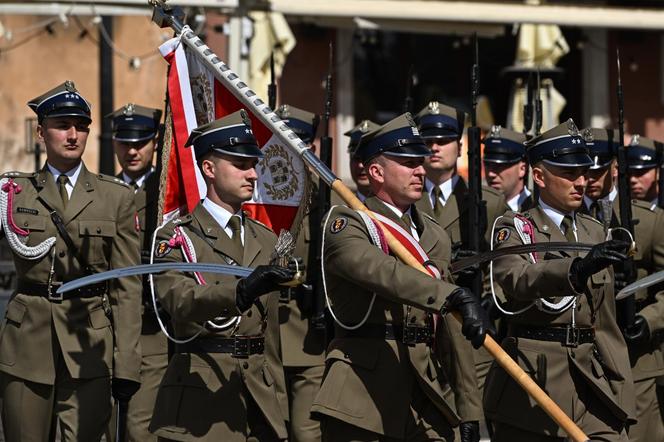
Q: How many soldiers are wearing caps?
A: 11